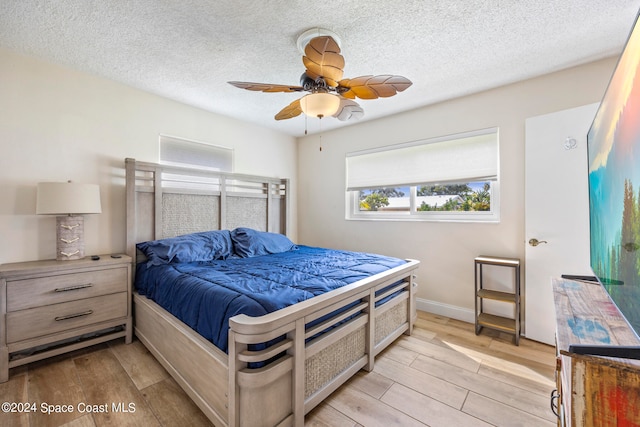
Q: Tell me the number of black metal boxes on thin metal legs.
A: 0